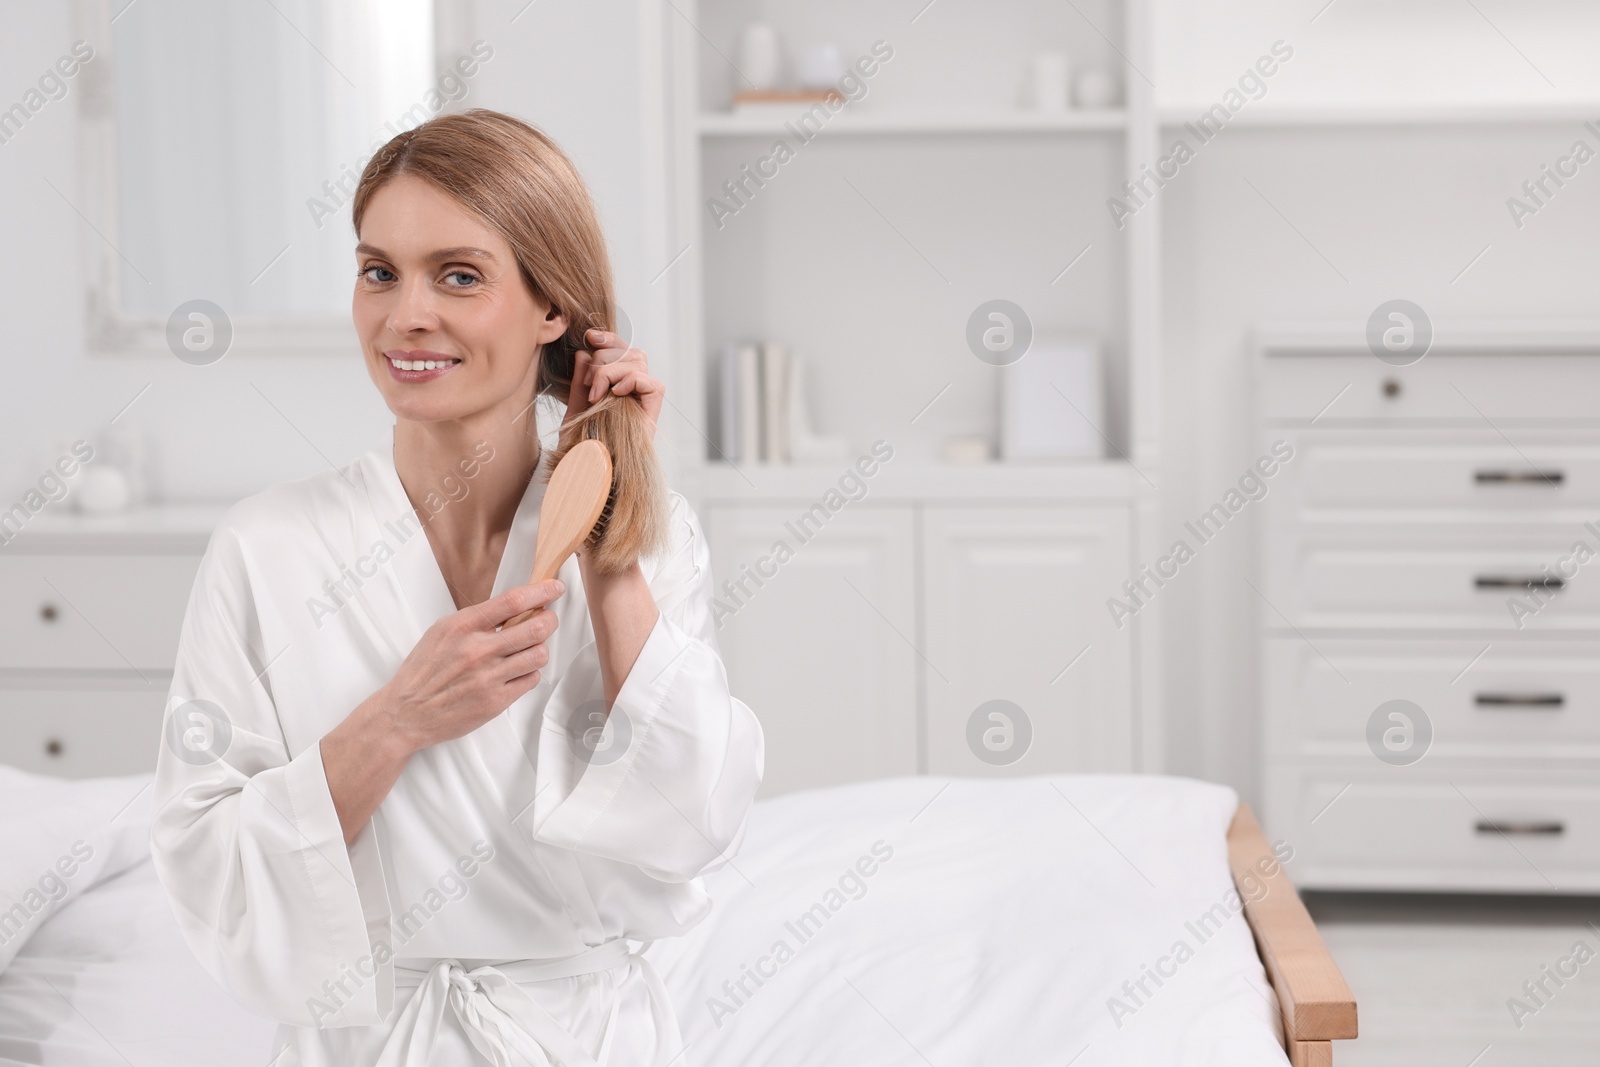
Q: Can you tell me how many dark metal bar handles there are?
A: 4